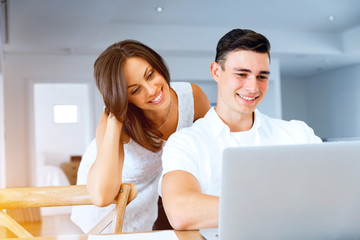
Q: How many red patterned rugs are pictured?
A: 0